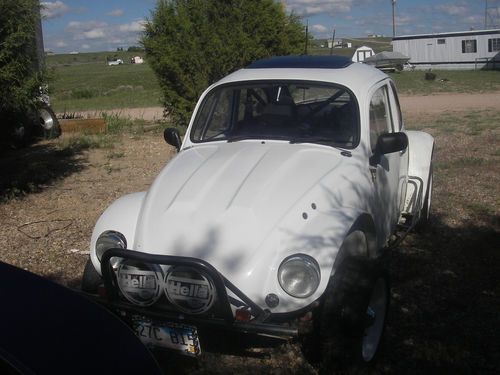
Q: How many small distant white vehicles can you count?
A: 2